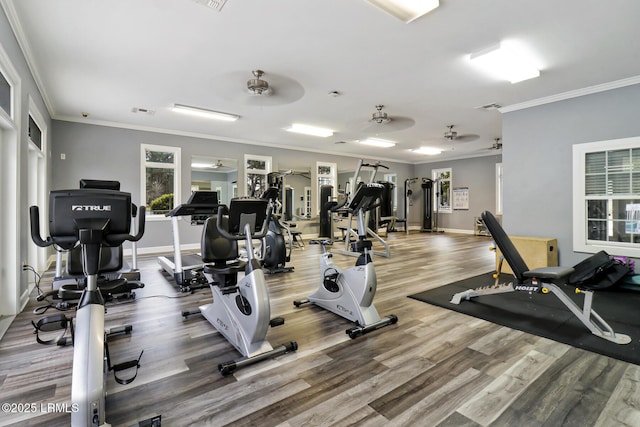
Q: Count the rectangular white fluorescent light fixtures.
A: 6